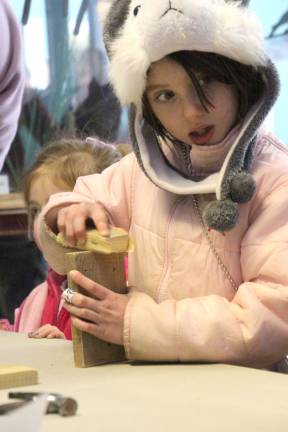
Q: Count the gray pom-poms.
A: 2